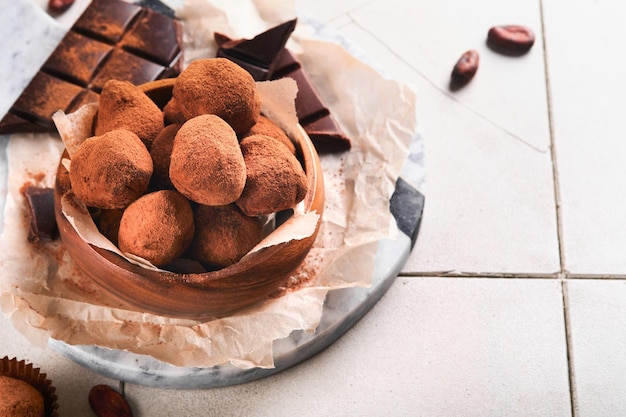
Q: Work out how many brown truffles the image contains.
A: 12